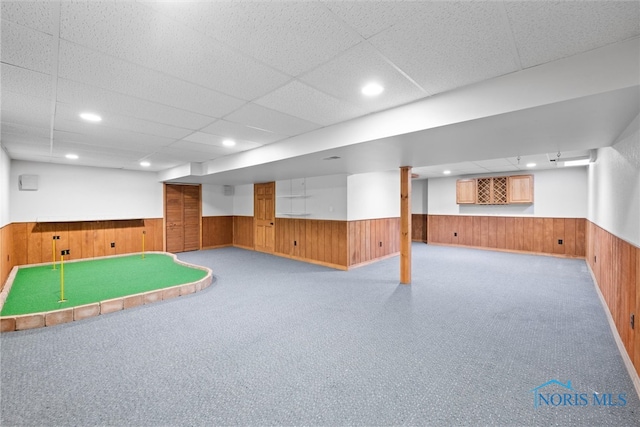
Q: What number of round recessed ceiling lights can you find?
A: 7